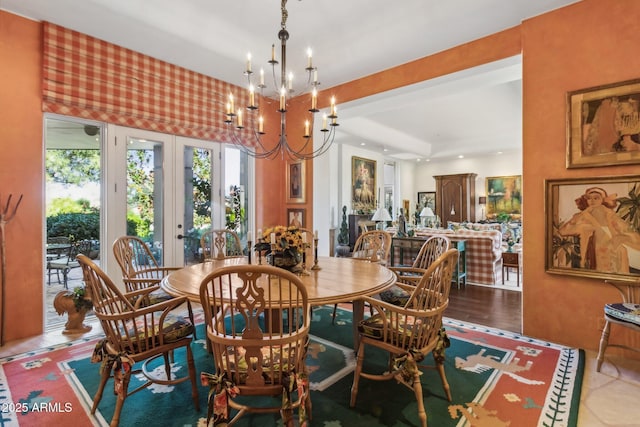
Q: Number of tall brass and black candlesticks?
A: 5